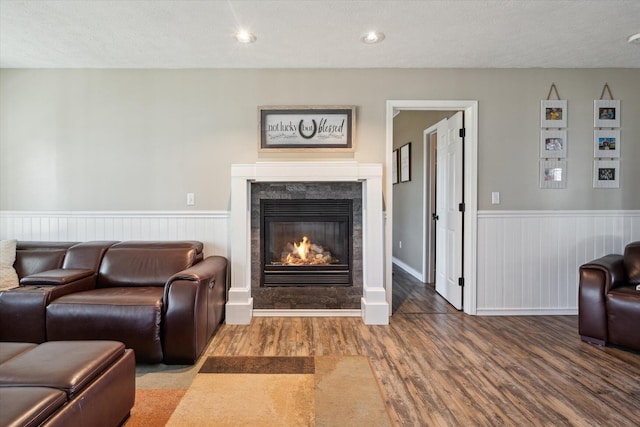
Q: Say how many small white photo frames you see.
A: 6